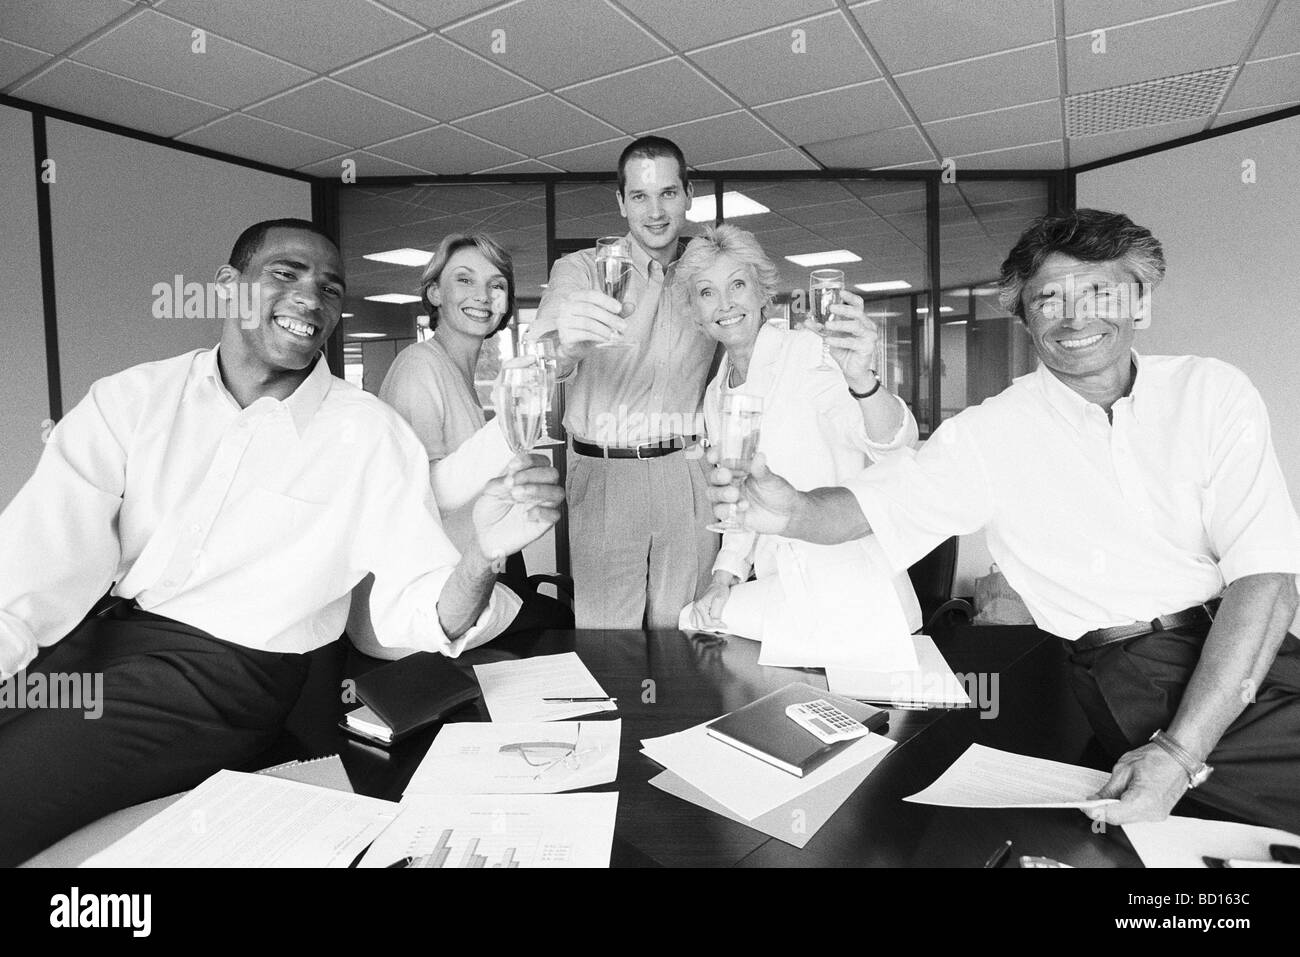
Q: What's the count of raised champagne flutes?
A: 5